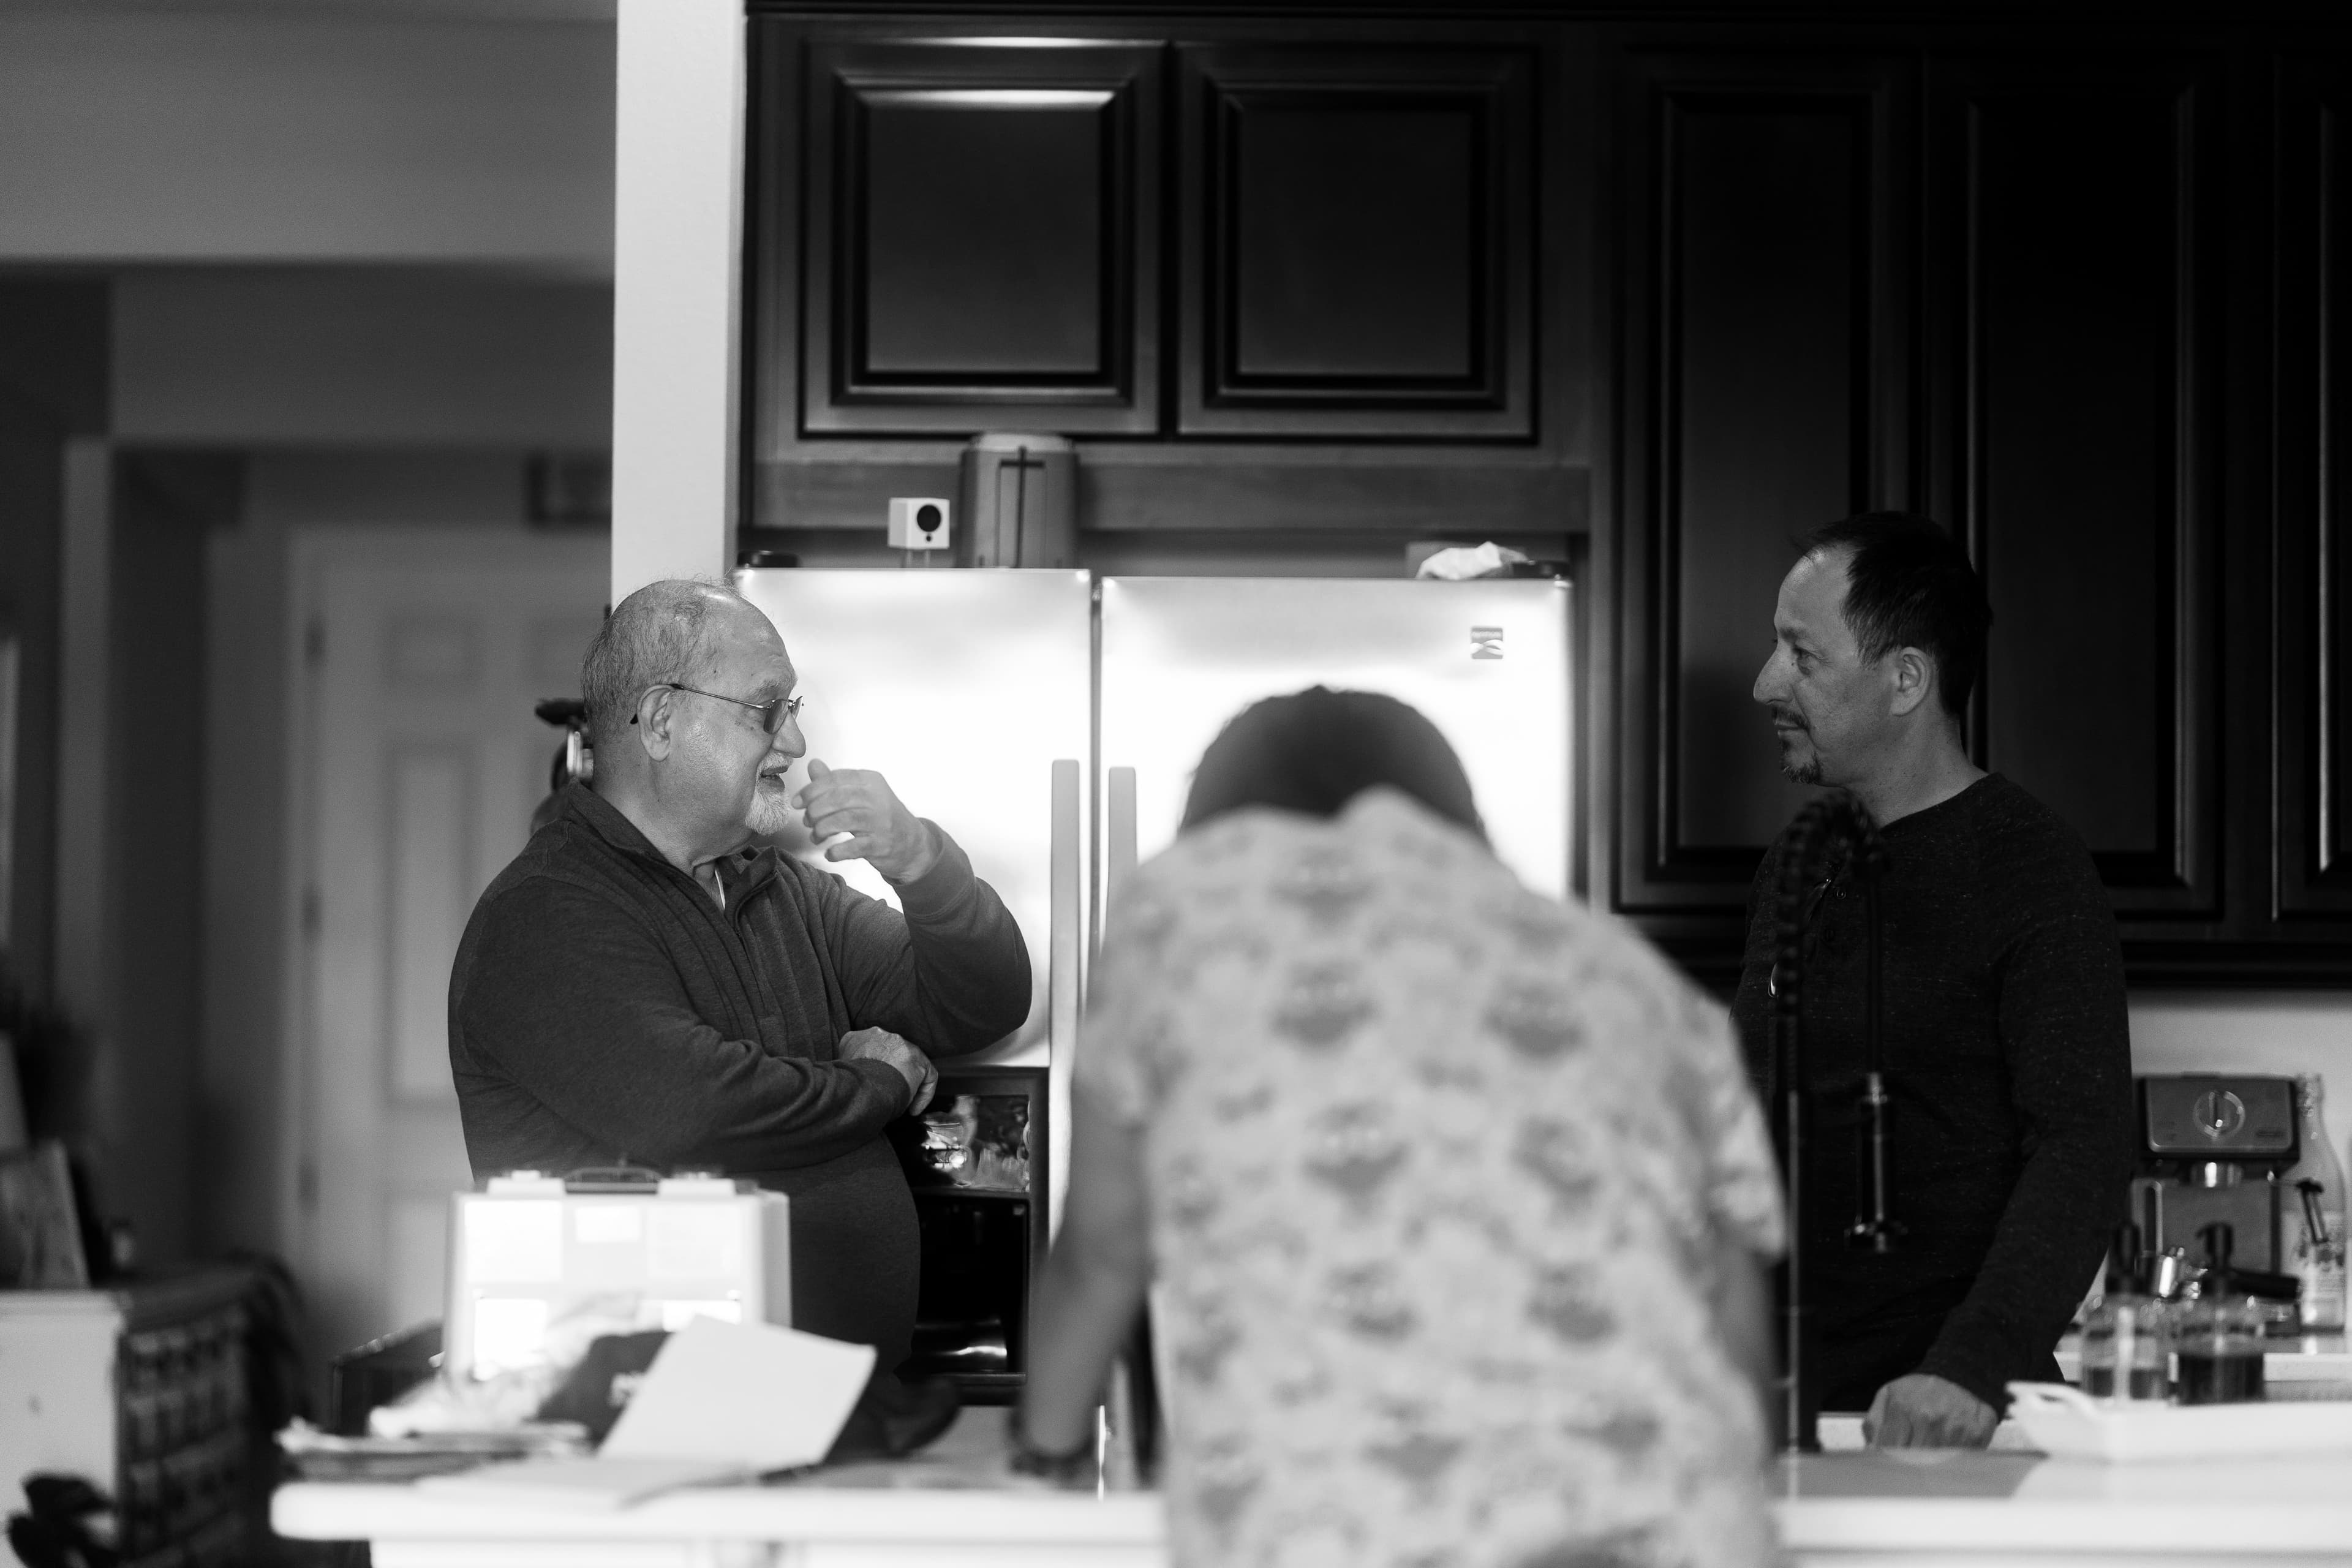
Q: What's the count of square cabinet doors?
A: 2